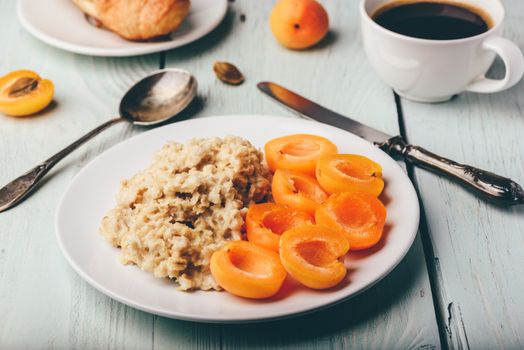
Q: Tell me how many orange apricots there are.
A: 9